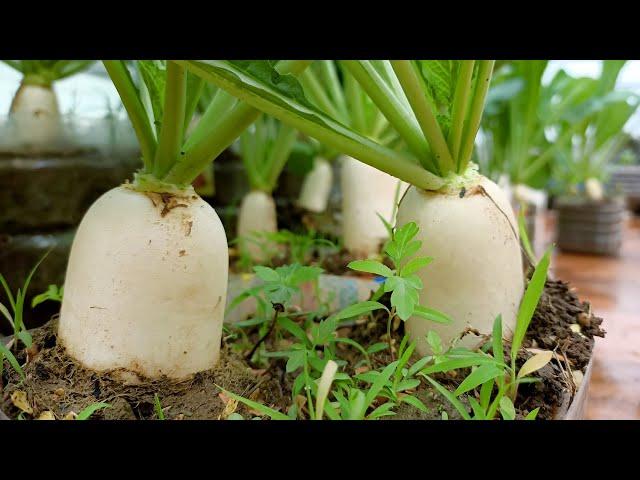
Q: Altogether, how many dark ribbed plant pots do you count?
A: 1